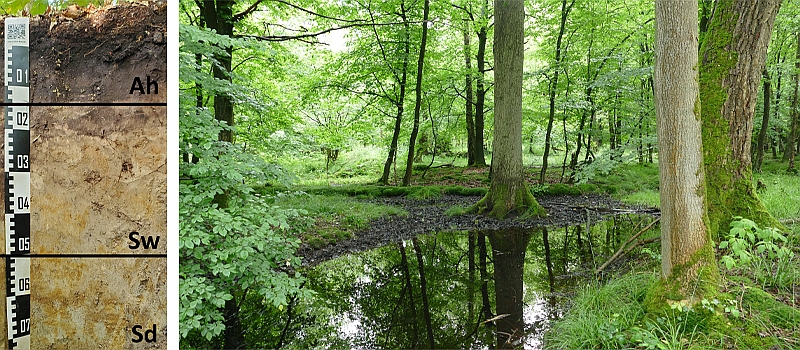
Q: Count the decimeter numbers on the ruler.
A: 7